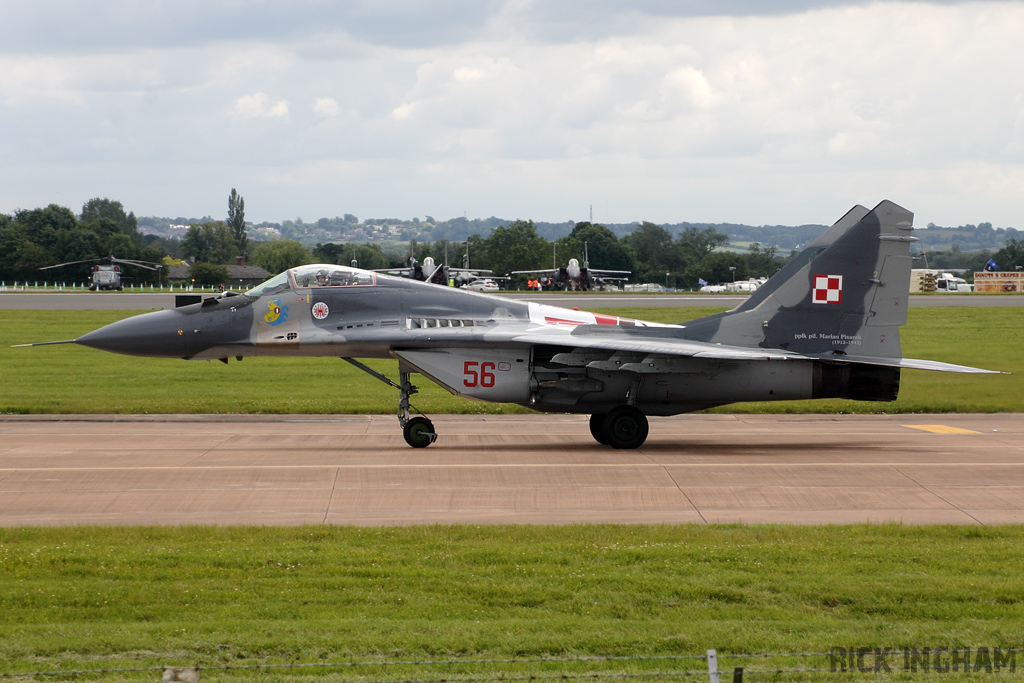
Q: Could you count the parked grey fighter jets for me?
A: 2